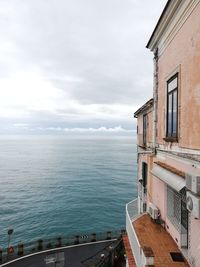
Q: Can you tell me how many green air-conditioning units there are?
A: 0